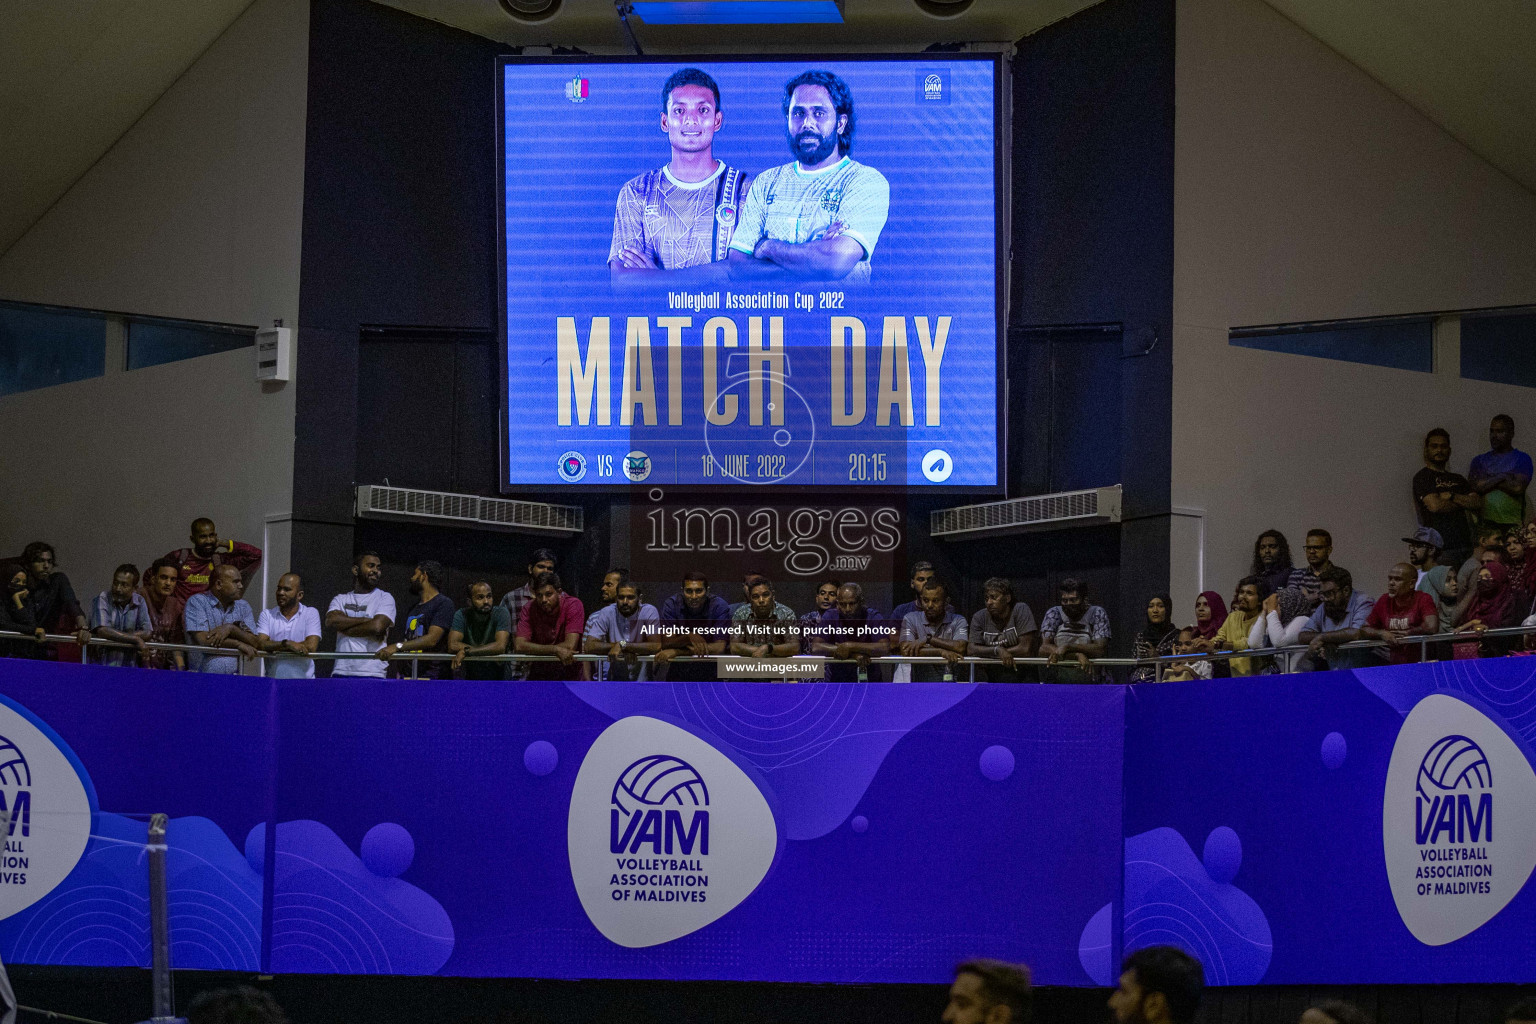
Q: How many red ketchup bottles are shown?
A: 0